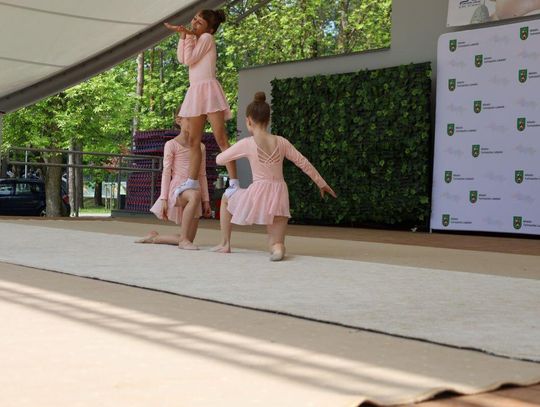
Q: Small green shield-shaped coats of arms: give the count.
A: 14